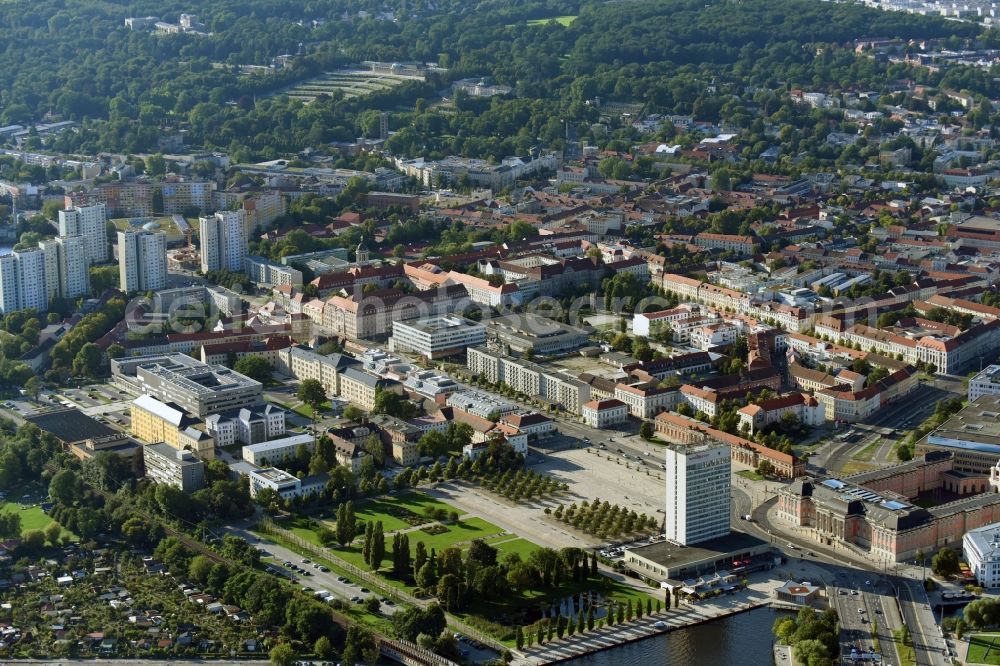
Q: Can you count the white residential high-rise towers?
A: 5